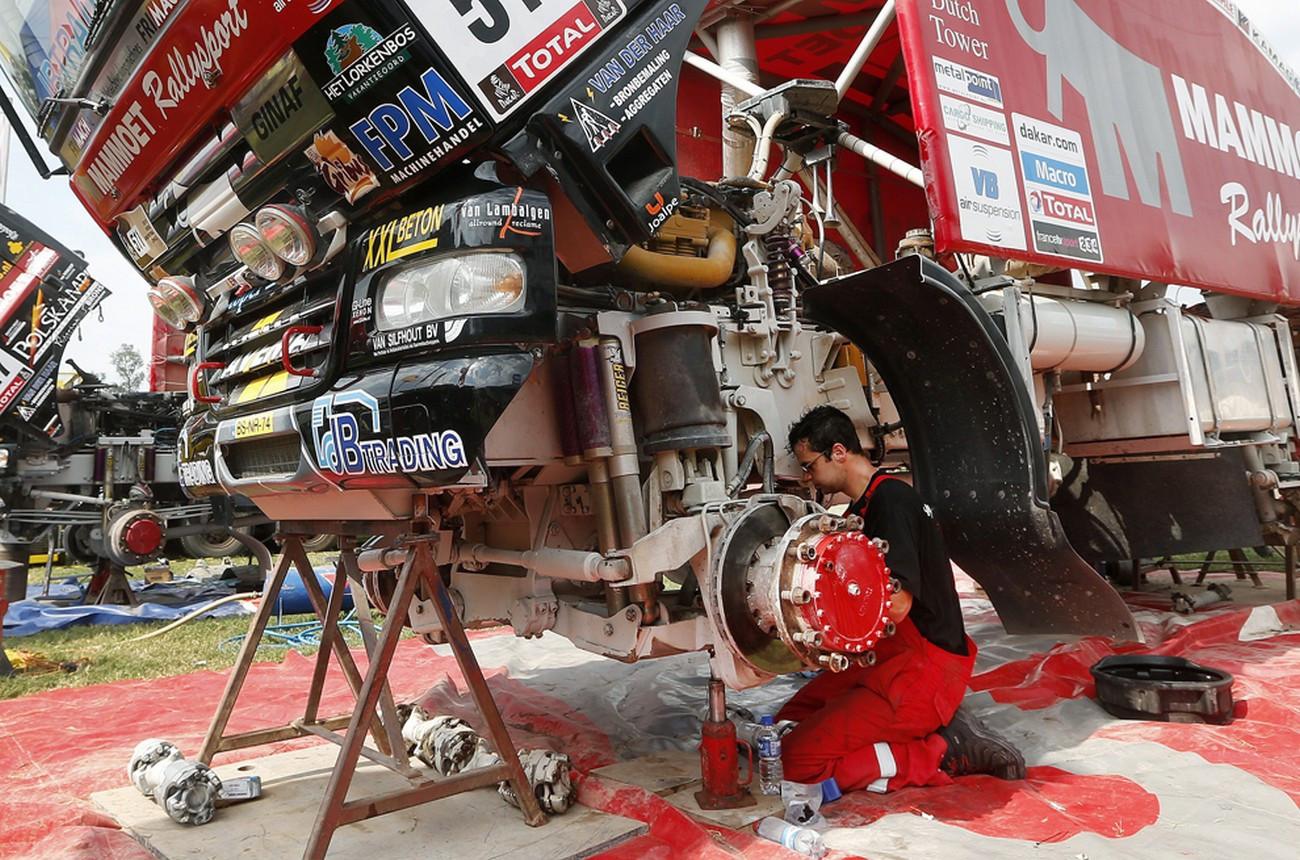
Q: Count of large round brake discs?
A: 1